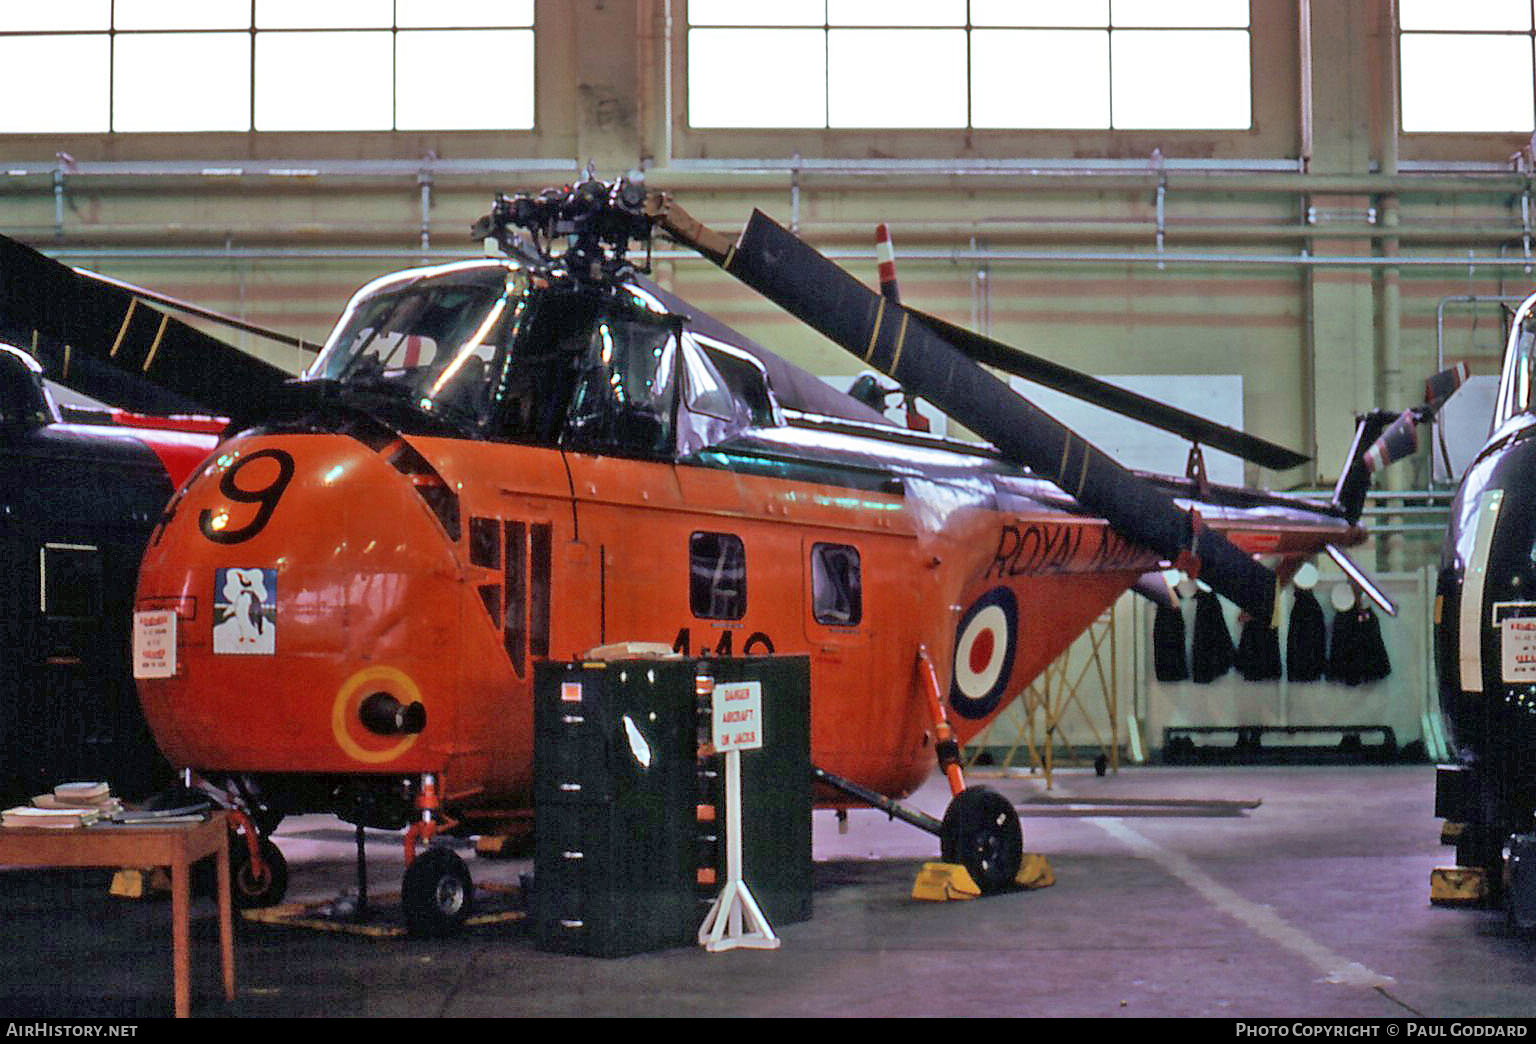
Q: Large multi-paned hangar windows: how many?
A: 3